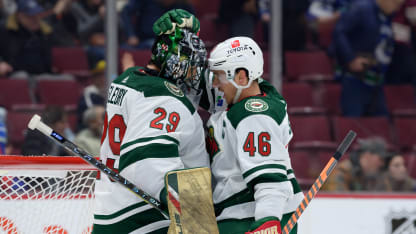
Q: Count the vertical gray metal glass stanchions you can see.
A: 2